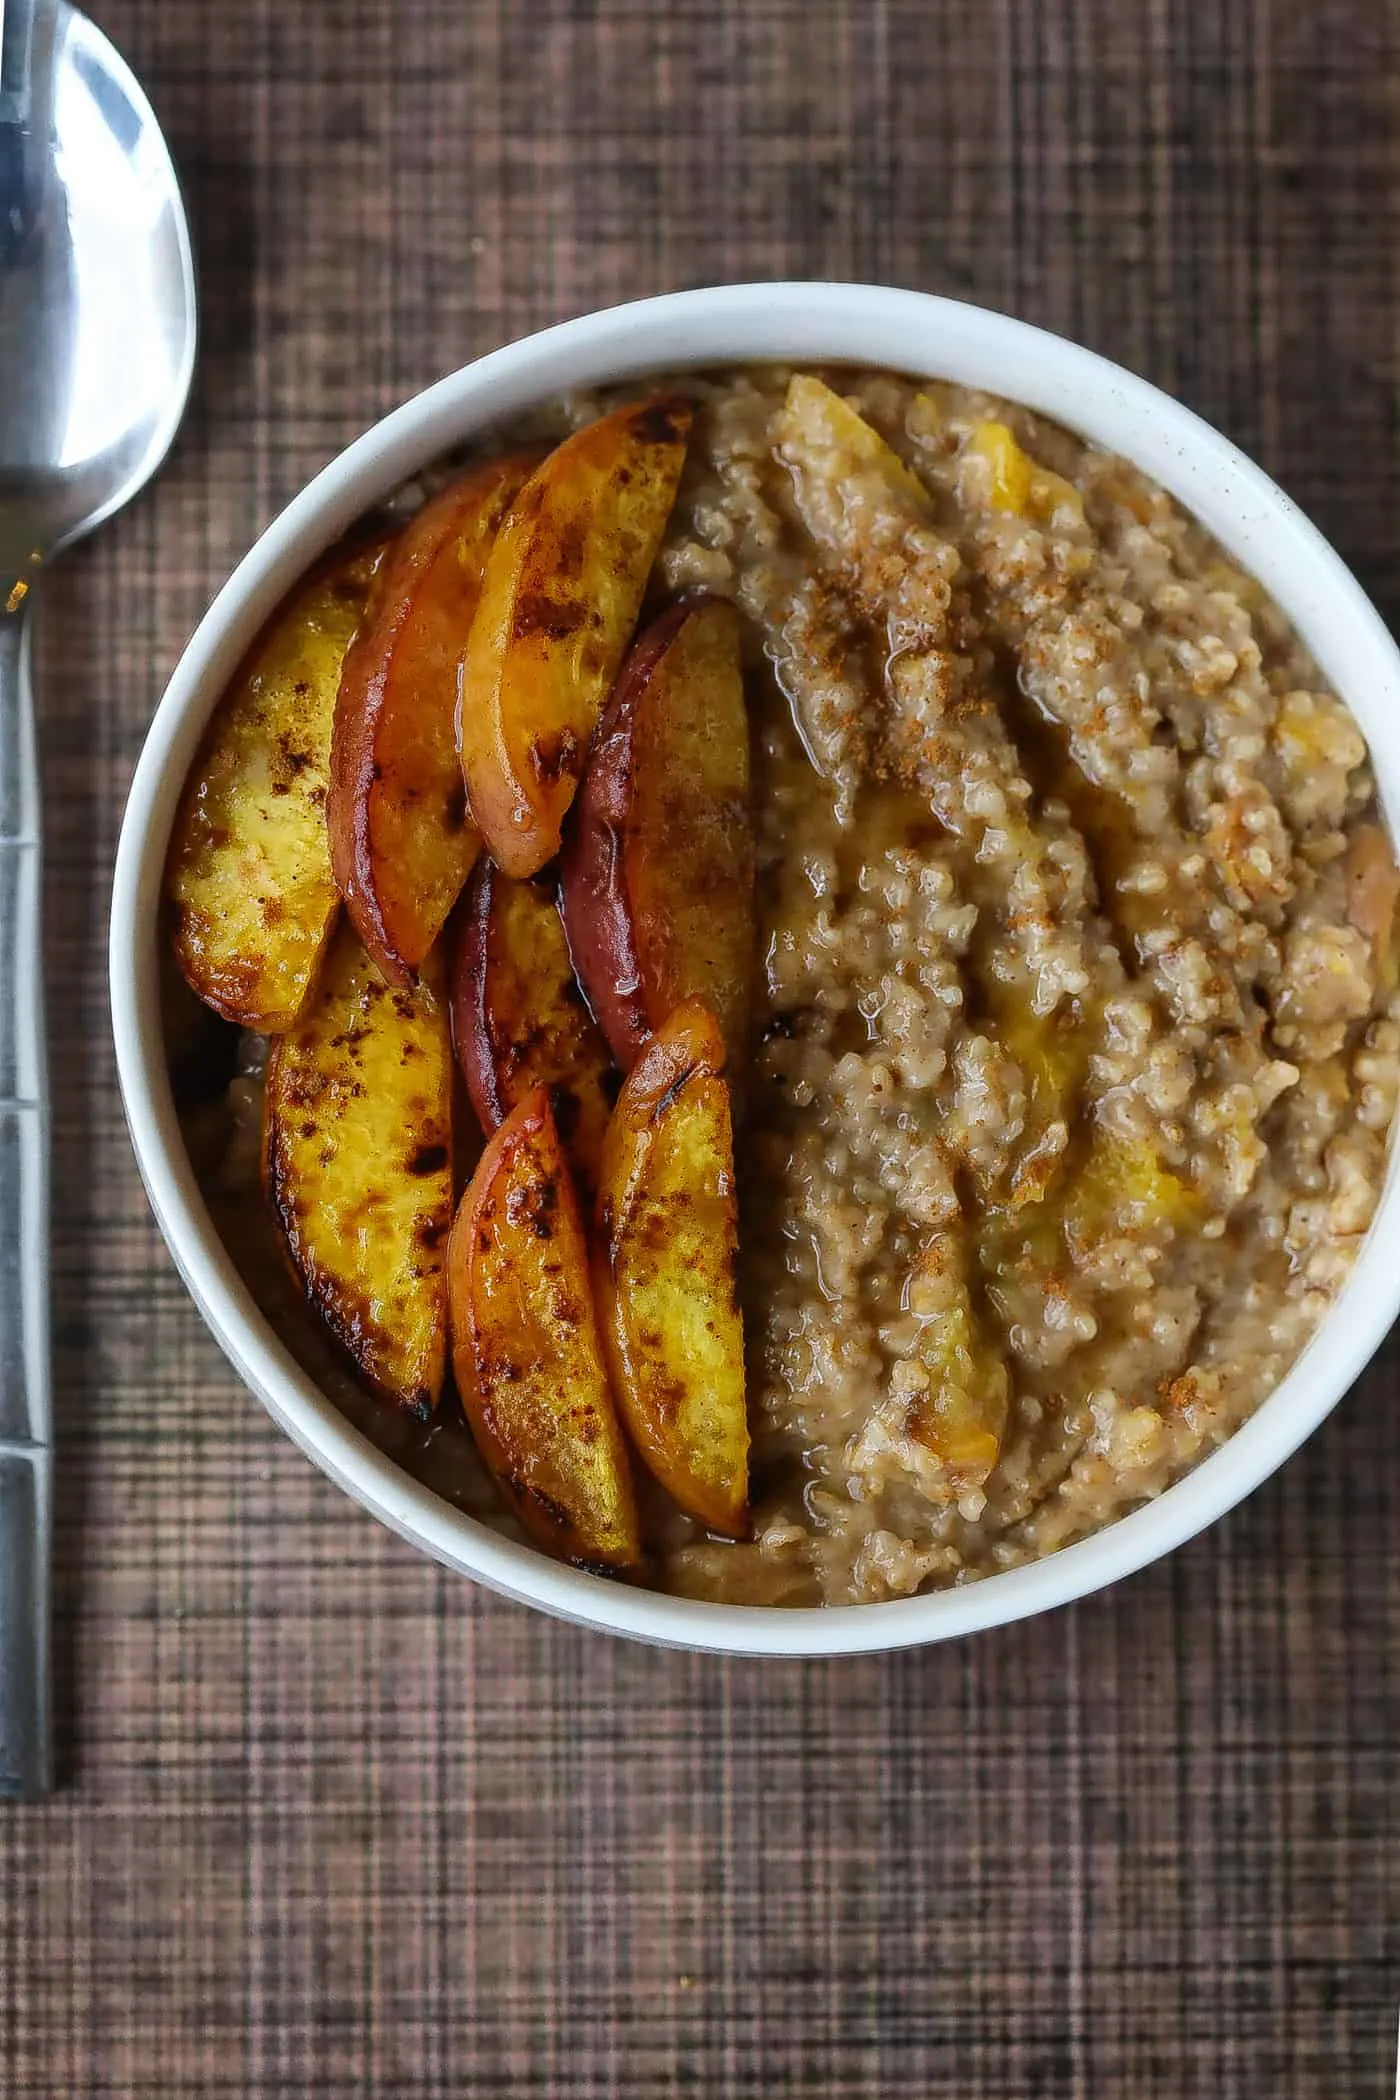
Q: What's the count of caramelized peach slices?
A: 8